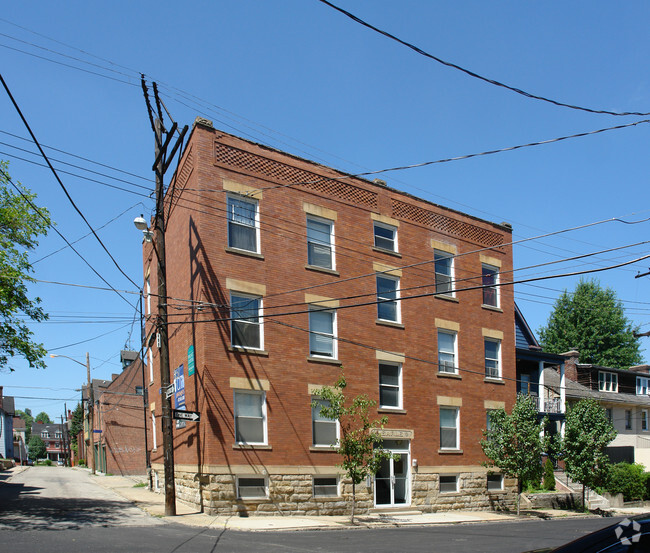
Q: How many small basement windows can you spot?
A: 4